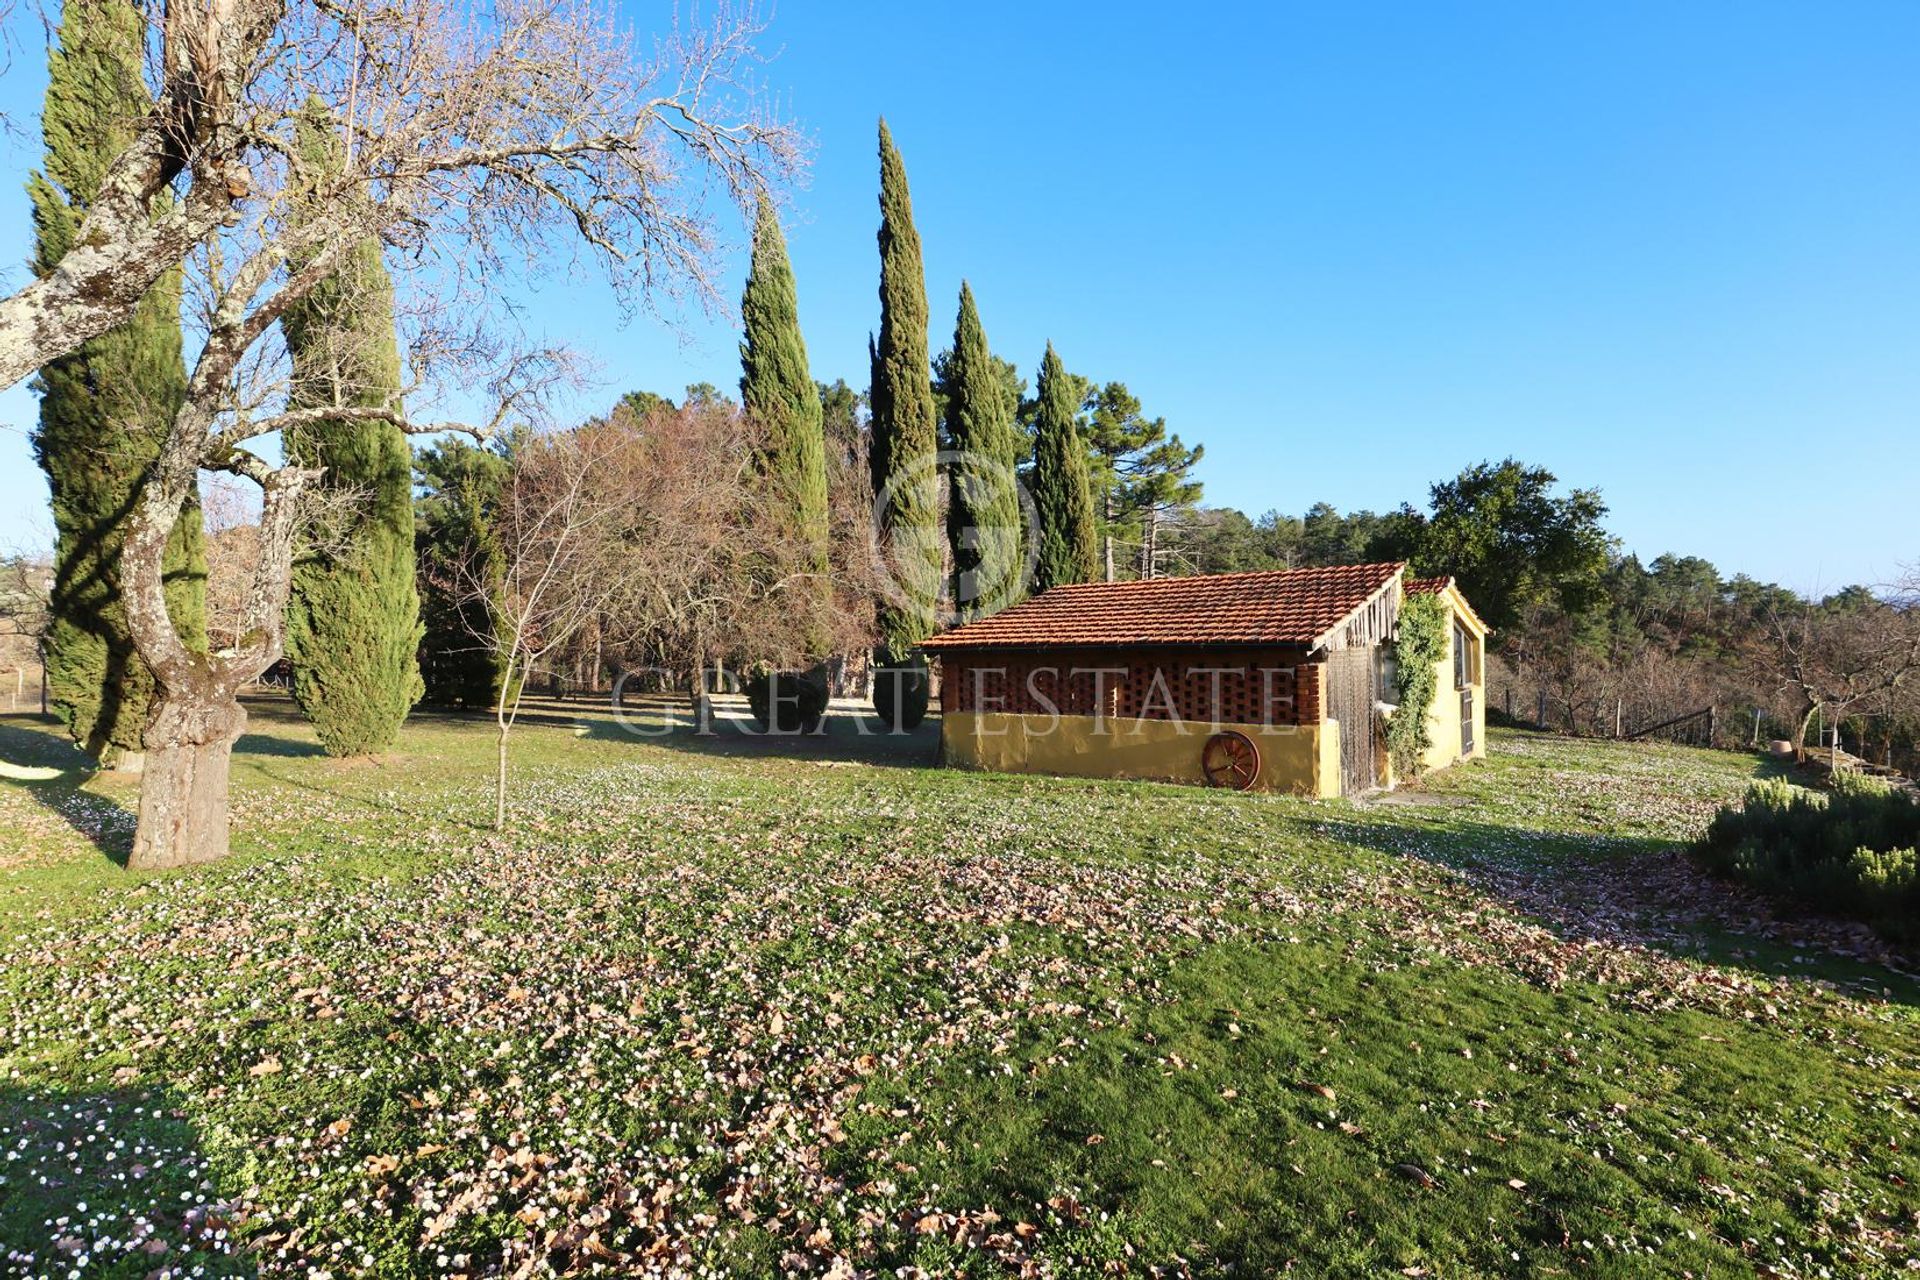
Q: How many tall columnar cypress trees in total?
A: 6